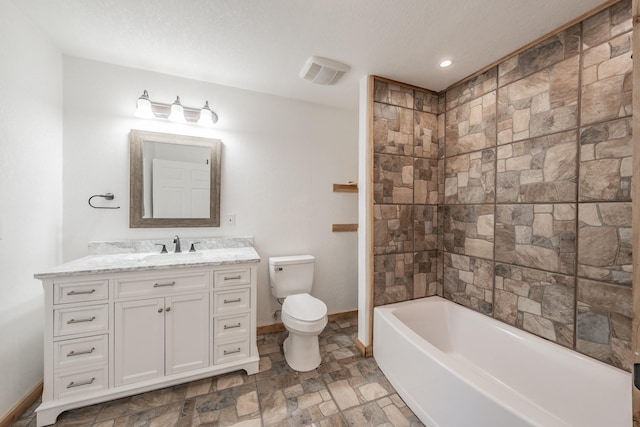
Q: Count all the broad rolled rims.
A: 1